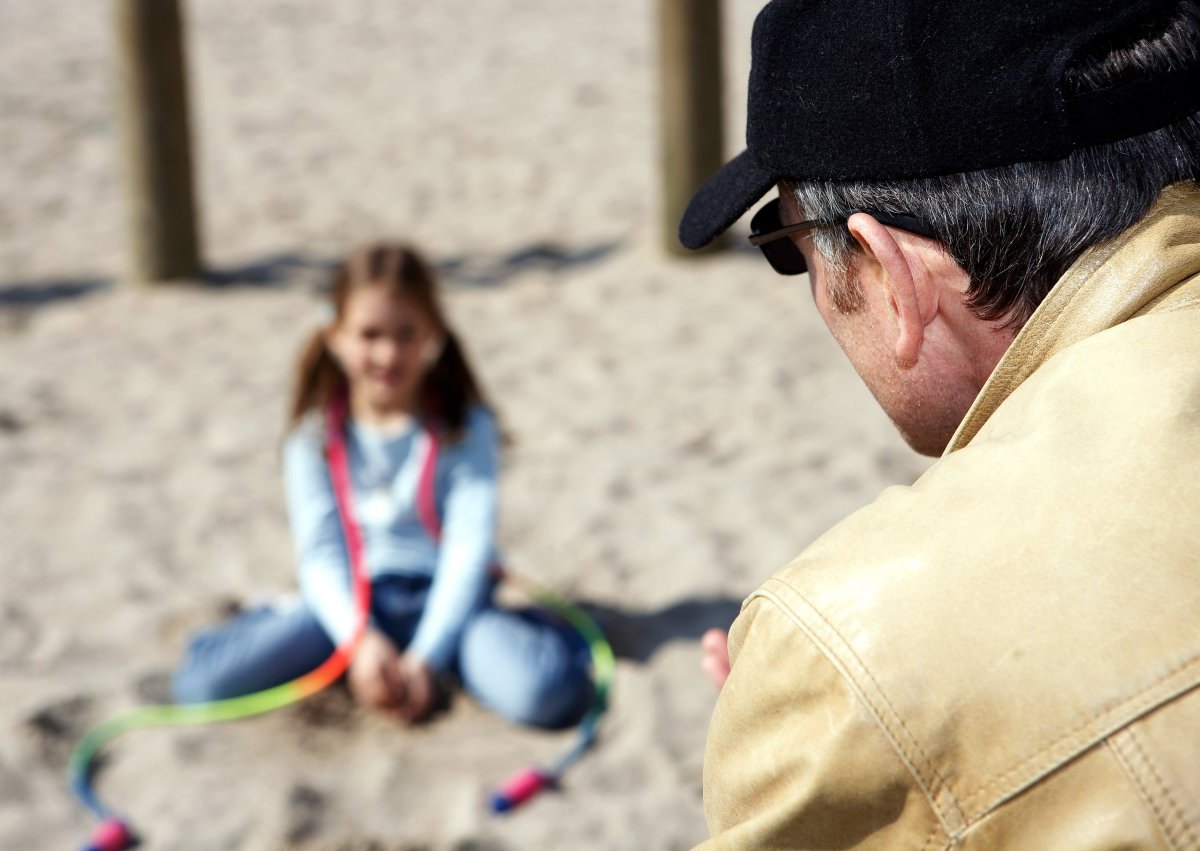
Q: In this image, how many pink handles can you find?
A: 2